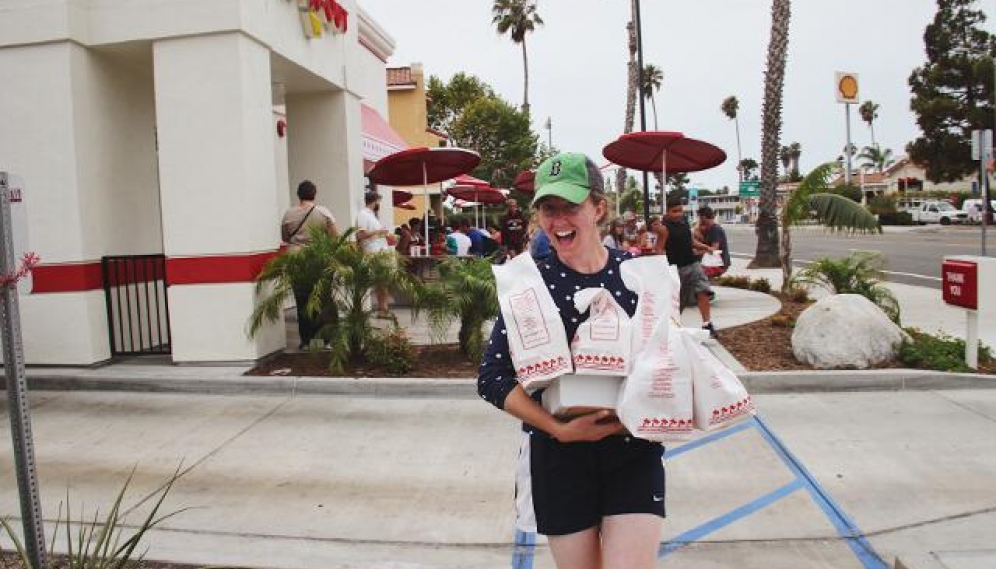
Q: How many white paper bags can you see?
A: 5